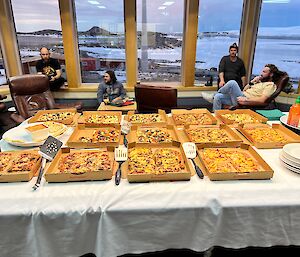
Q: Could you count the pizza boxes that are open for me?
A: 13